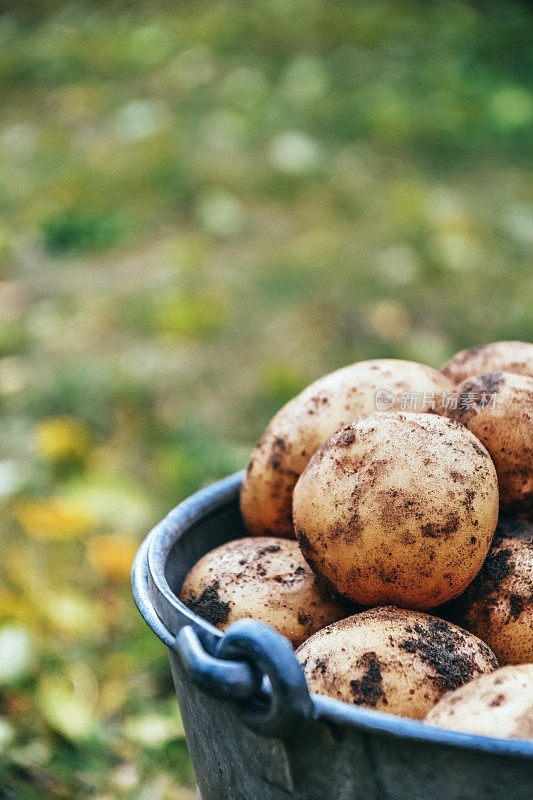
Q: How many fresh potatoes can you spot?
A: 8